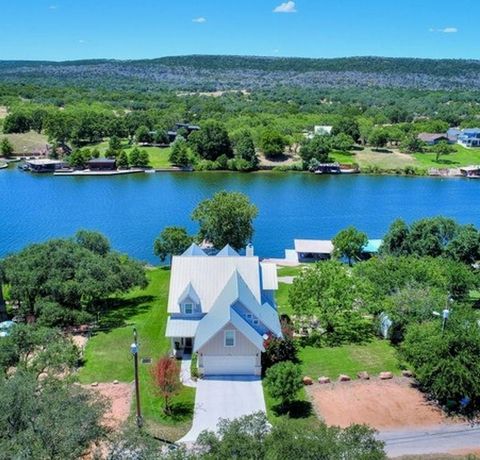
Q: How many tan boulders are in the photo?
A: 6